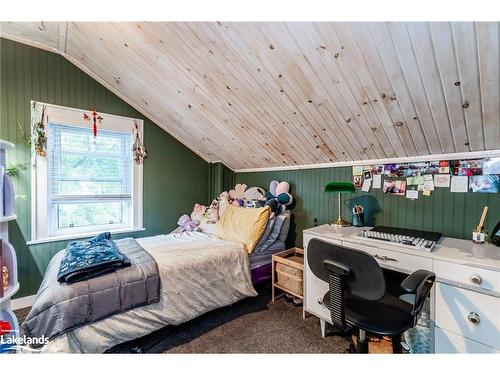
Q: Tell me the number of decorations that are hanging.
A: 3